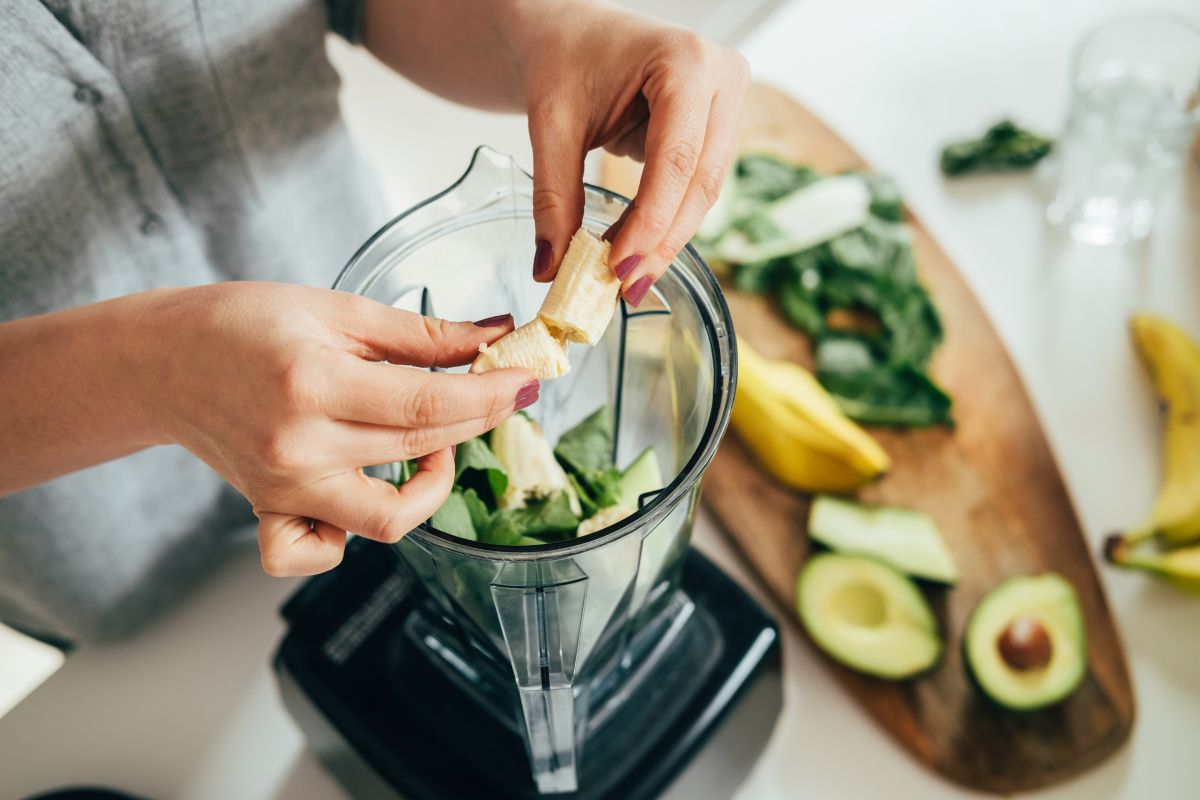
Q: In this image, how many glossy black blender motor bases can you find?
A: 1